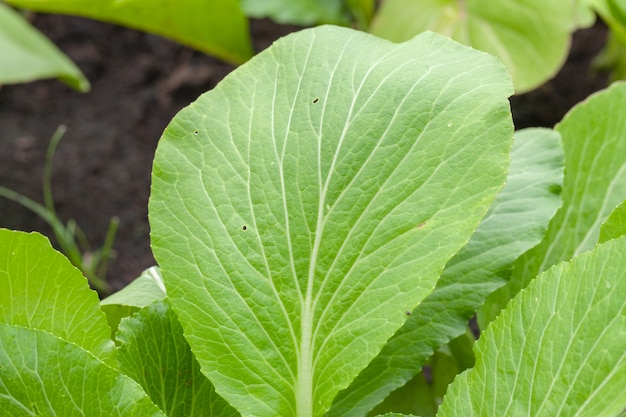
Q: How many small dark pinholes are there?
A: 3